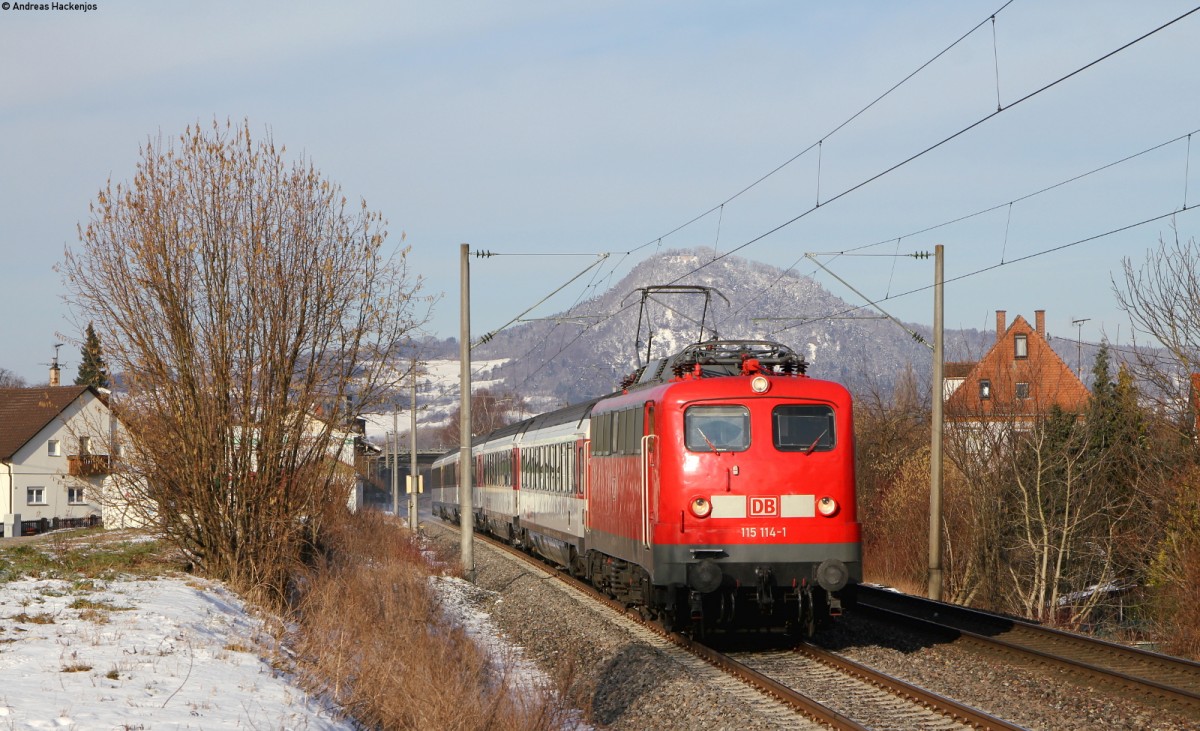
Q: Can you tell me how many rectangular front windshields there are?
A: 2